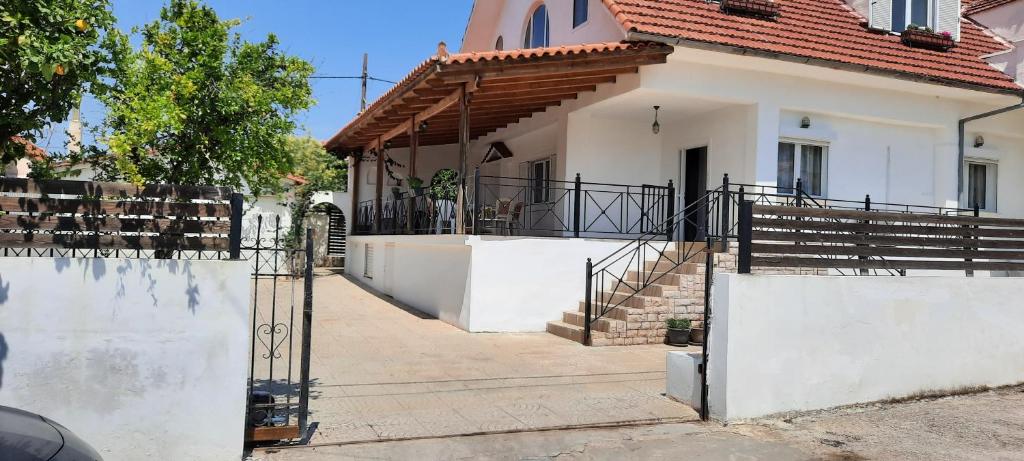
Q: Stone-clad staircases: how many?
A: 1